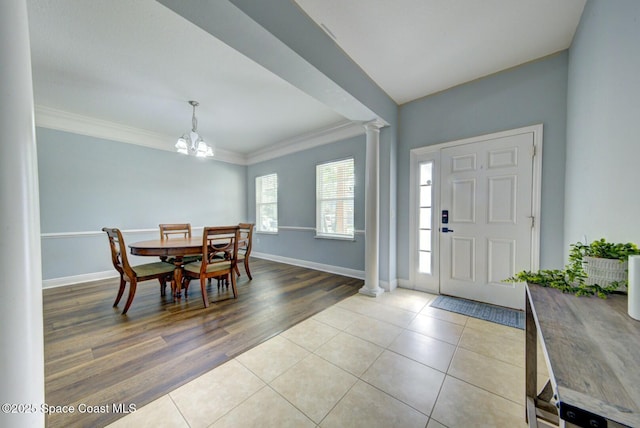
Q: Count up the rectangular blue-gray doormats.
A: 1